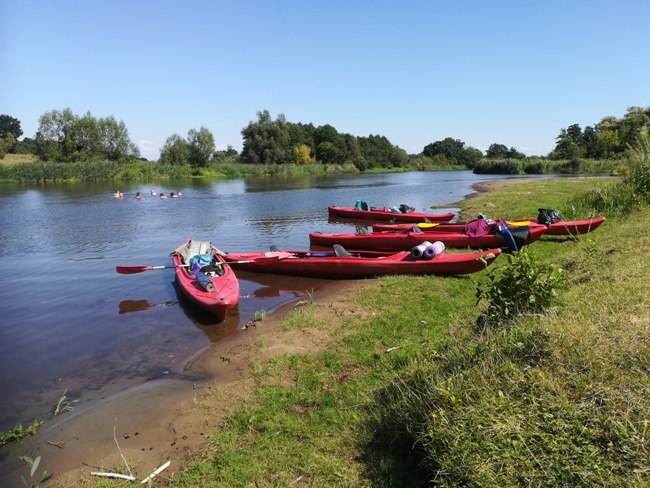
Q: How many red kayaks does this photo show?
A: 5